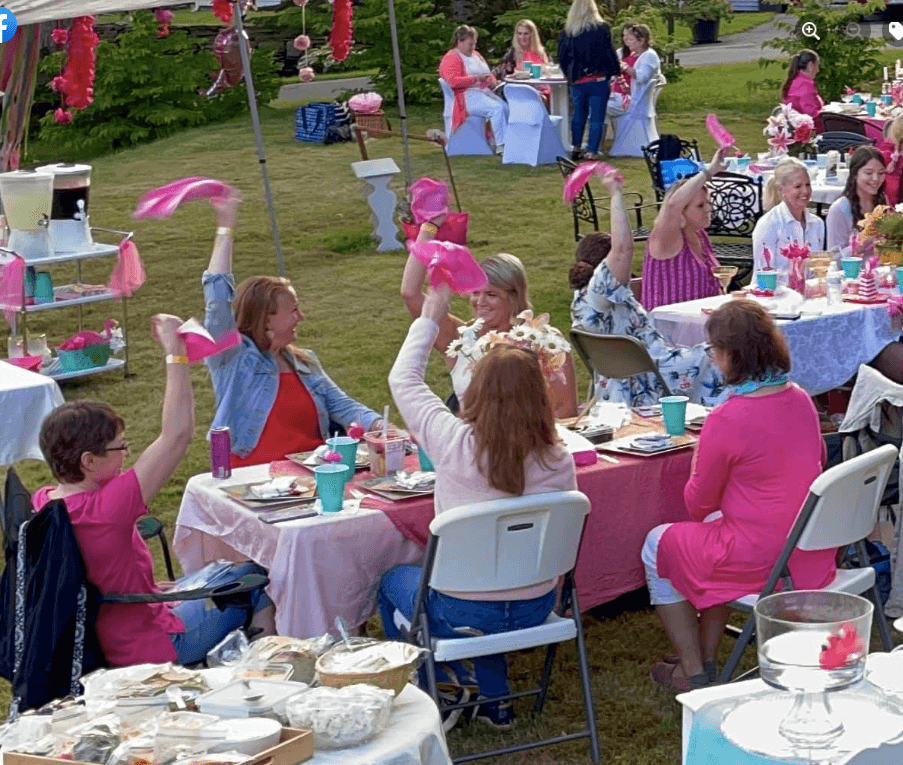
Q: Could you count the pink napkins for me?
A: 6